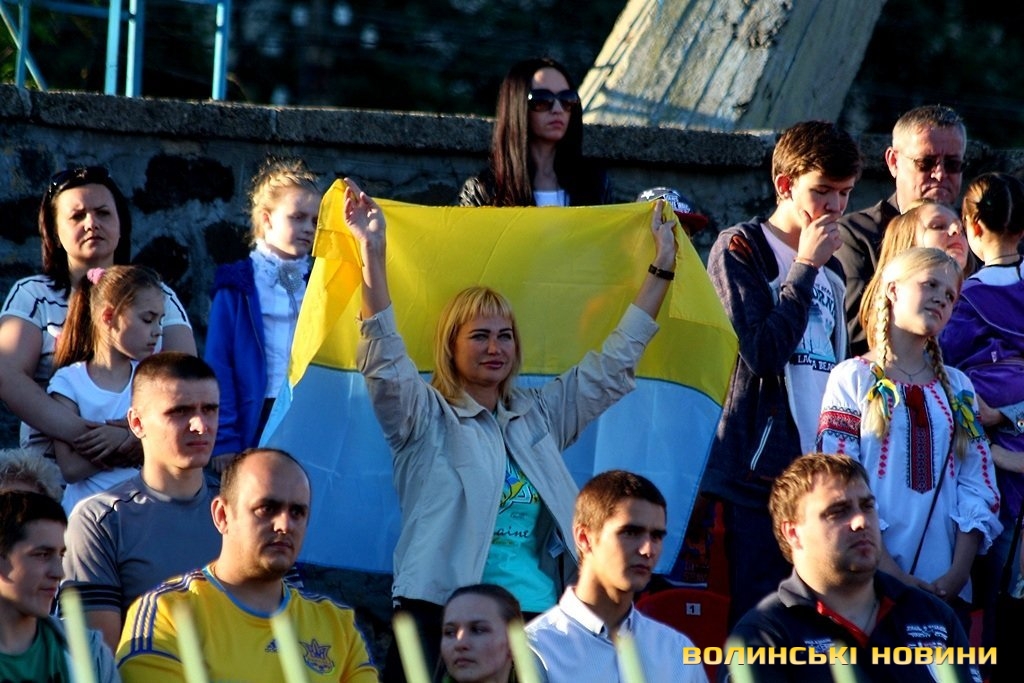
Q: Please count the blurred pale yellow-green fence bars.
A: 9